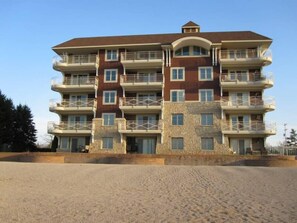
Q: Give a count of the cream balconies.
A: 12